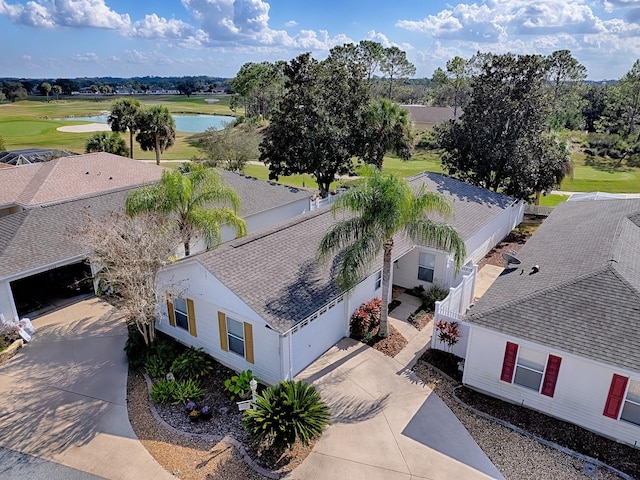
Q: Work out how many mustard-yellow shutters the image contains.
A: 4